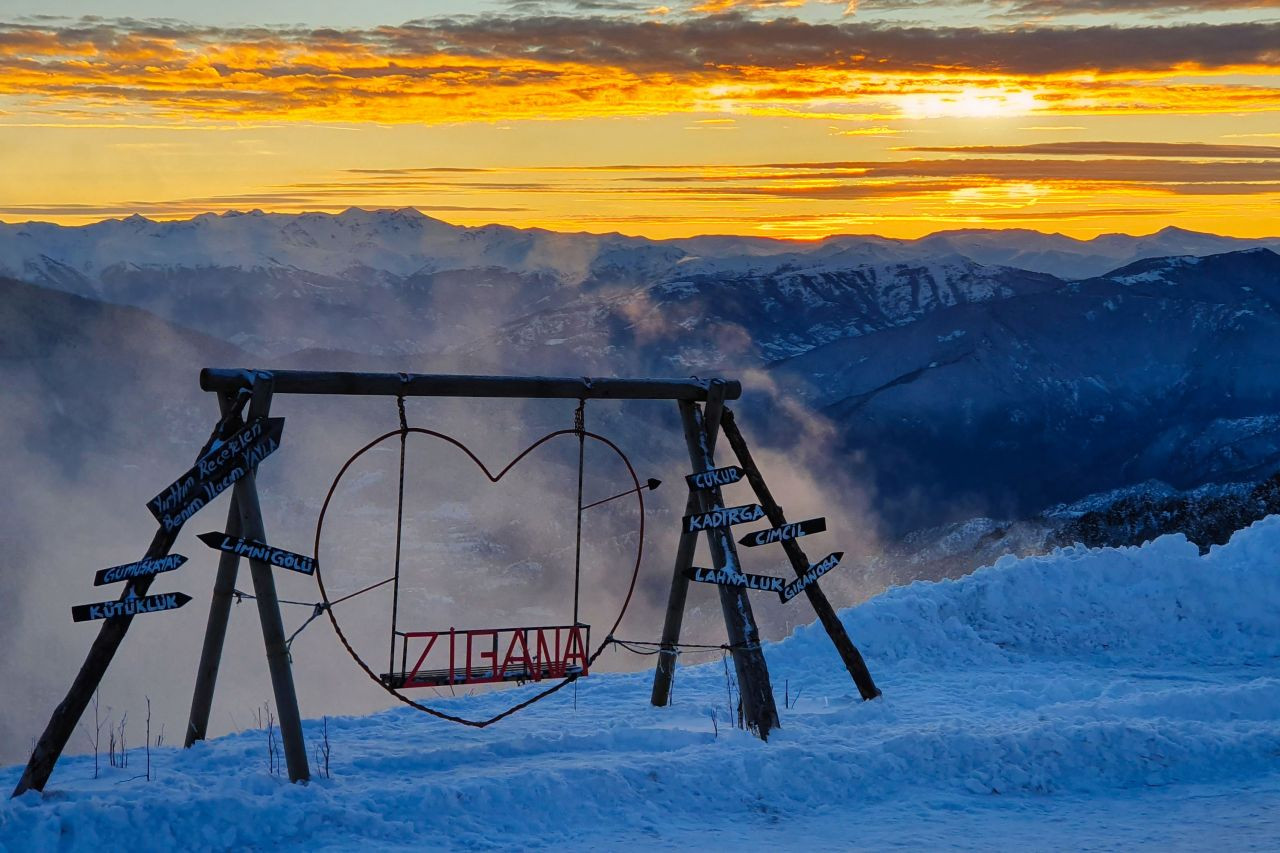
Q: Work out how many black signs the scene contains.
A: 9